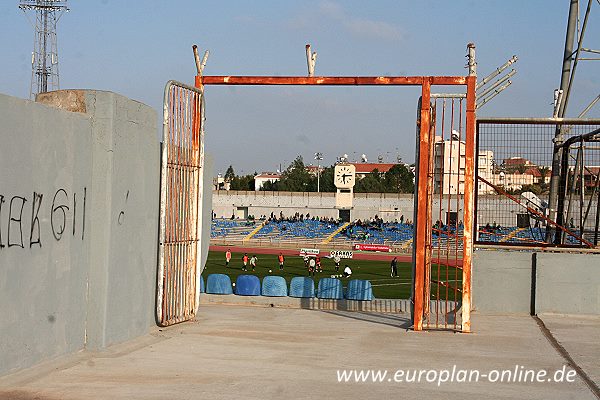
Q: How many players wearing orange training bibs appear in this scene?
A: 3